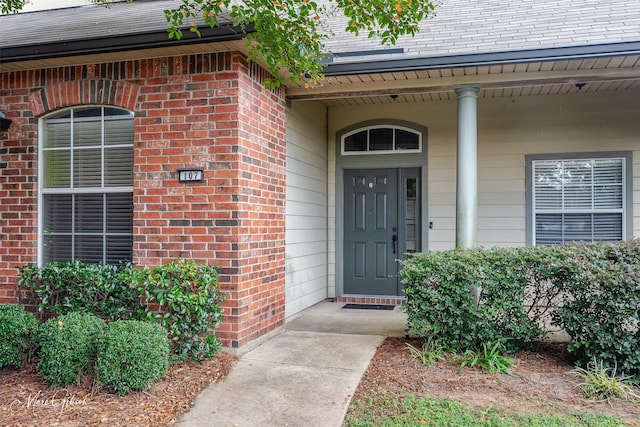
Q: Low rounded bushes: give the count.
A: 3